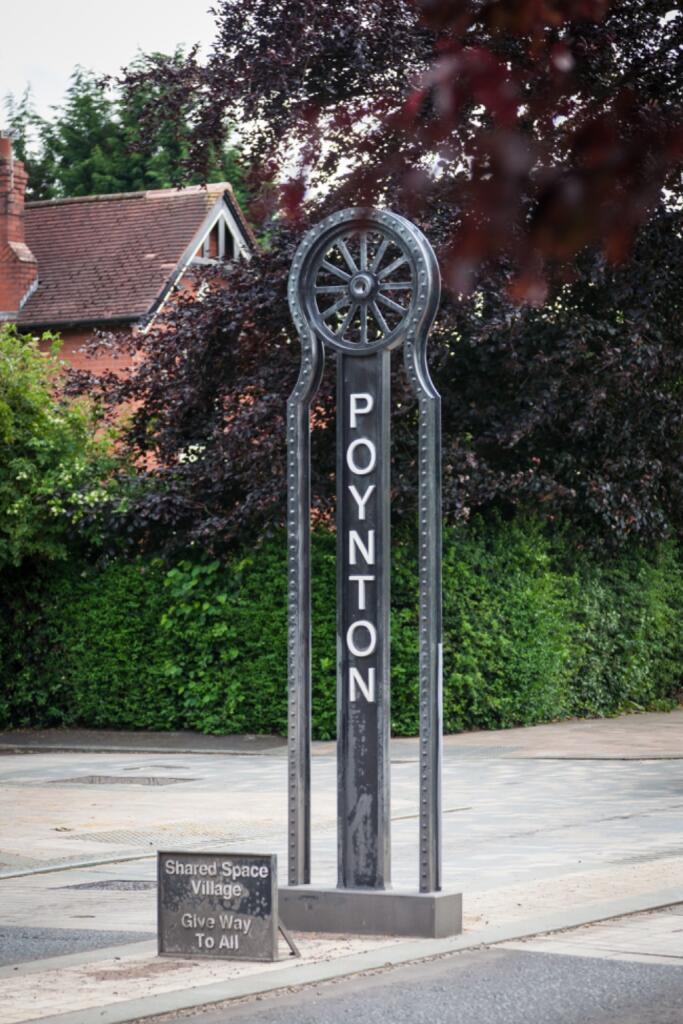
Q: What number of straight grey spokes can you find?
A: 12